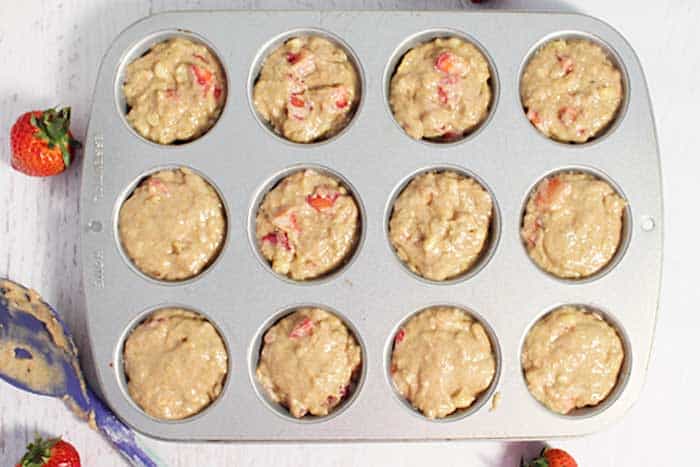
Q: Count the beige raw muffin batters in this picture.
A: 12